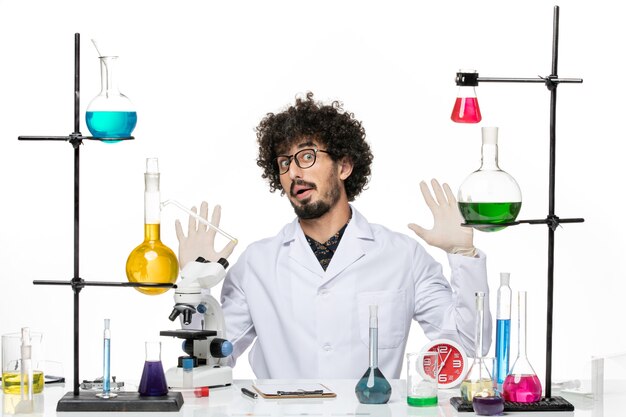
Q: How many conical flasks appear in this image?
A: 2